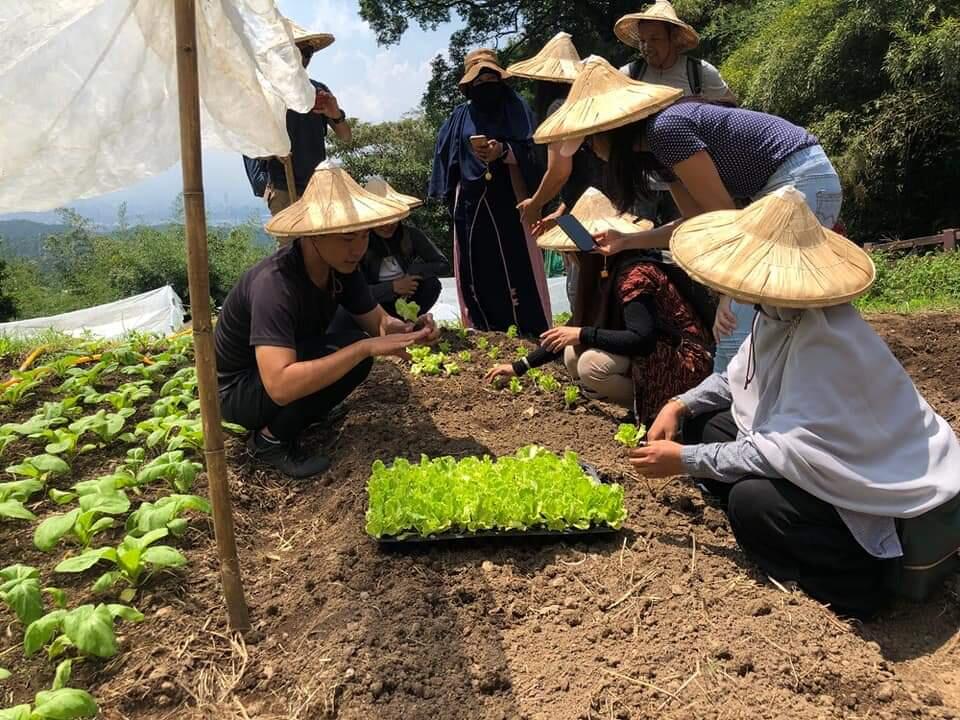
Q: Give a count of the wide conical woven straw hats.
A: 8